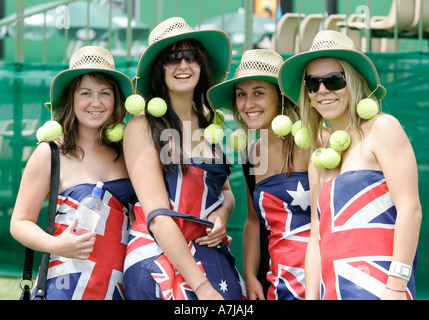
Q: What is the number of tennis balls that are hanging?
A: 15